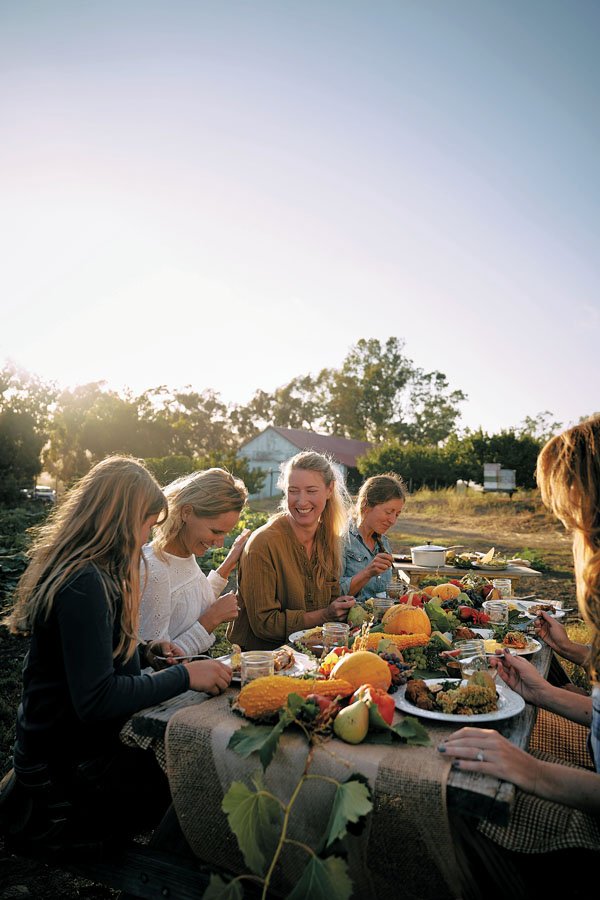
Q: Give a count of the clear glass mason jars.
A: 7